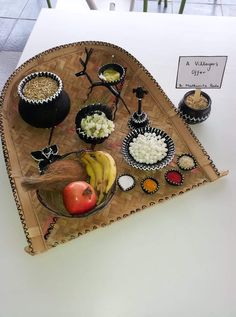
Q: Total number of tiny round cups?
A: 4